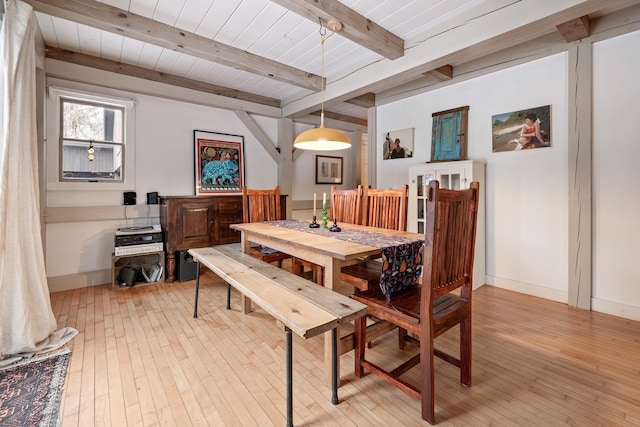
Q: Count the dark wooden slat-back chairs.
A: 4